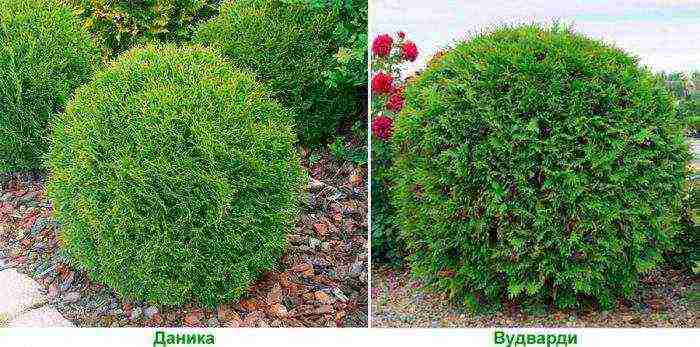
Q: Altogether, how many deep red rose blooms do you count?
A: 5